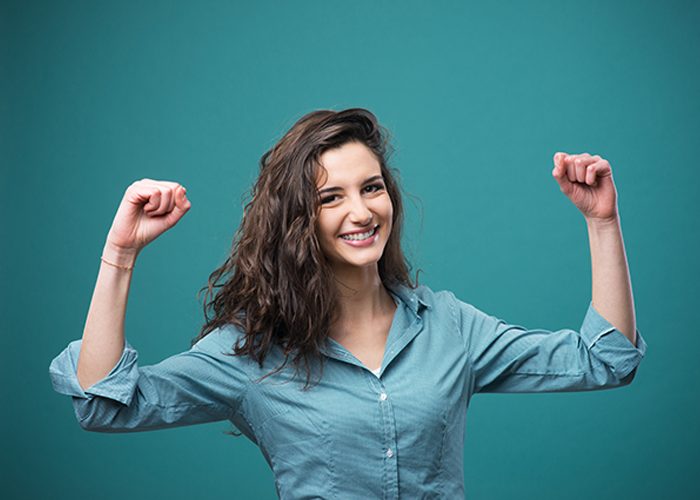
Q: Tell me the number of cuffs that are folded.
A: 2